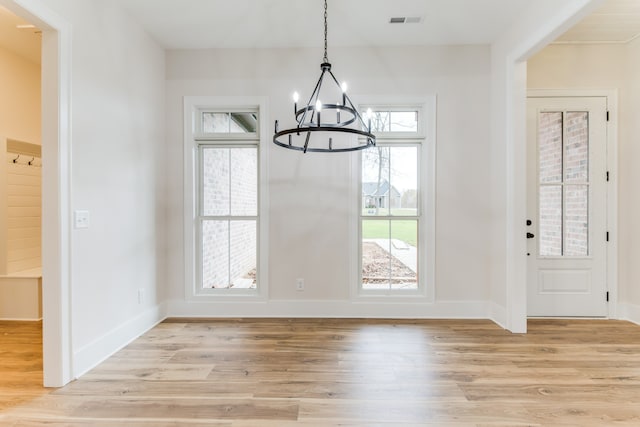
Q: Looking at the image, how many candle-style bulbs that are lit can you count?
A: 5